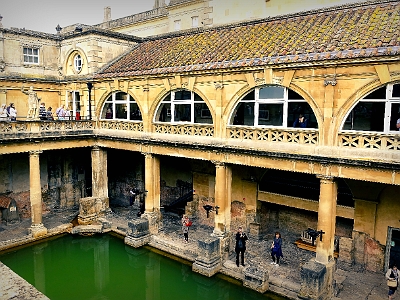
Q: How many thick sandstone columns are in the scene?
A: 5